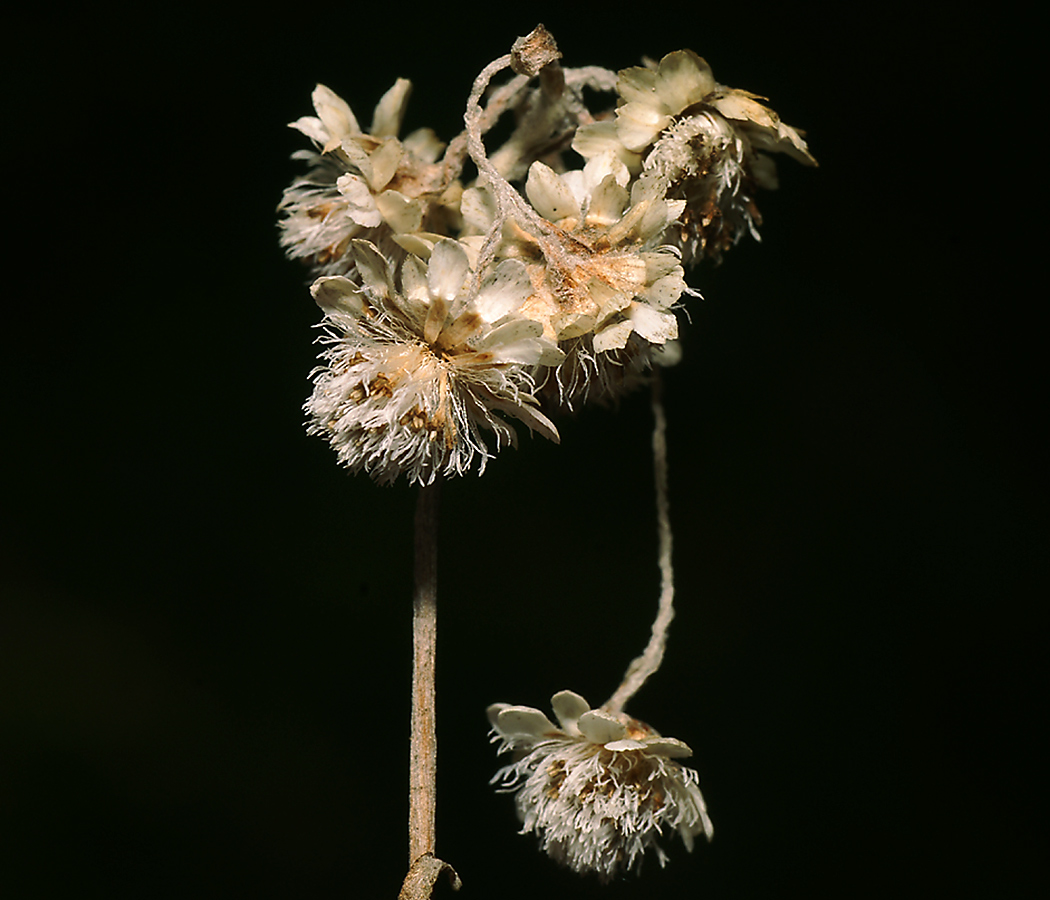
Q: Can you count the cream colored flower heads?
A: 5